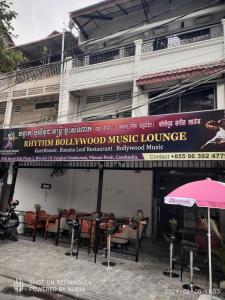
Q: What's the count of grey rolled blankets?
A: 0